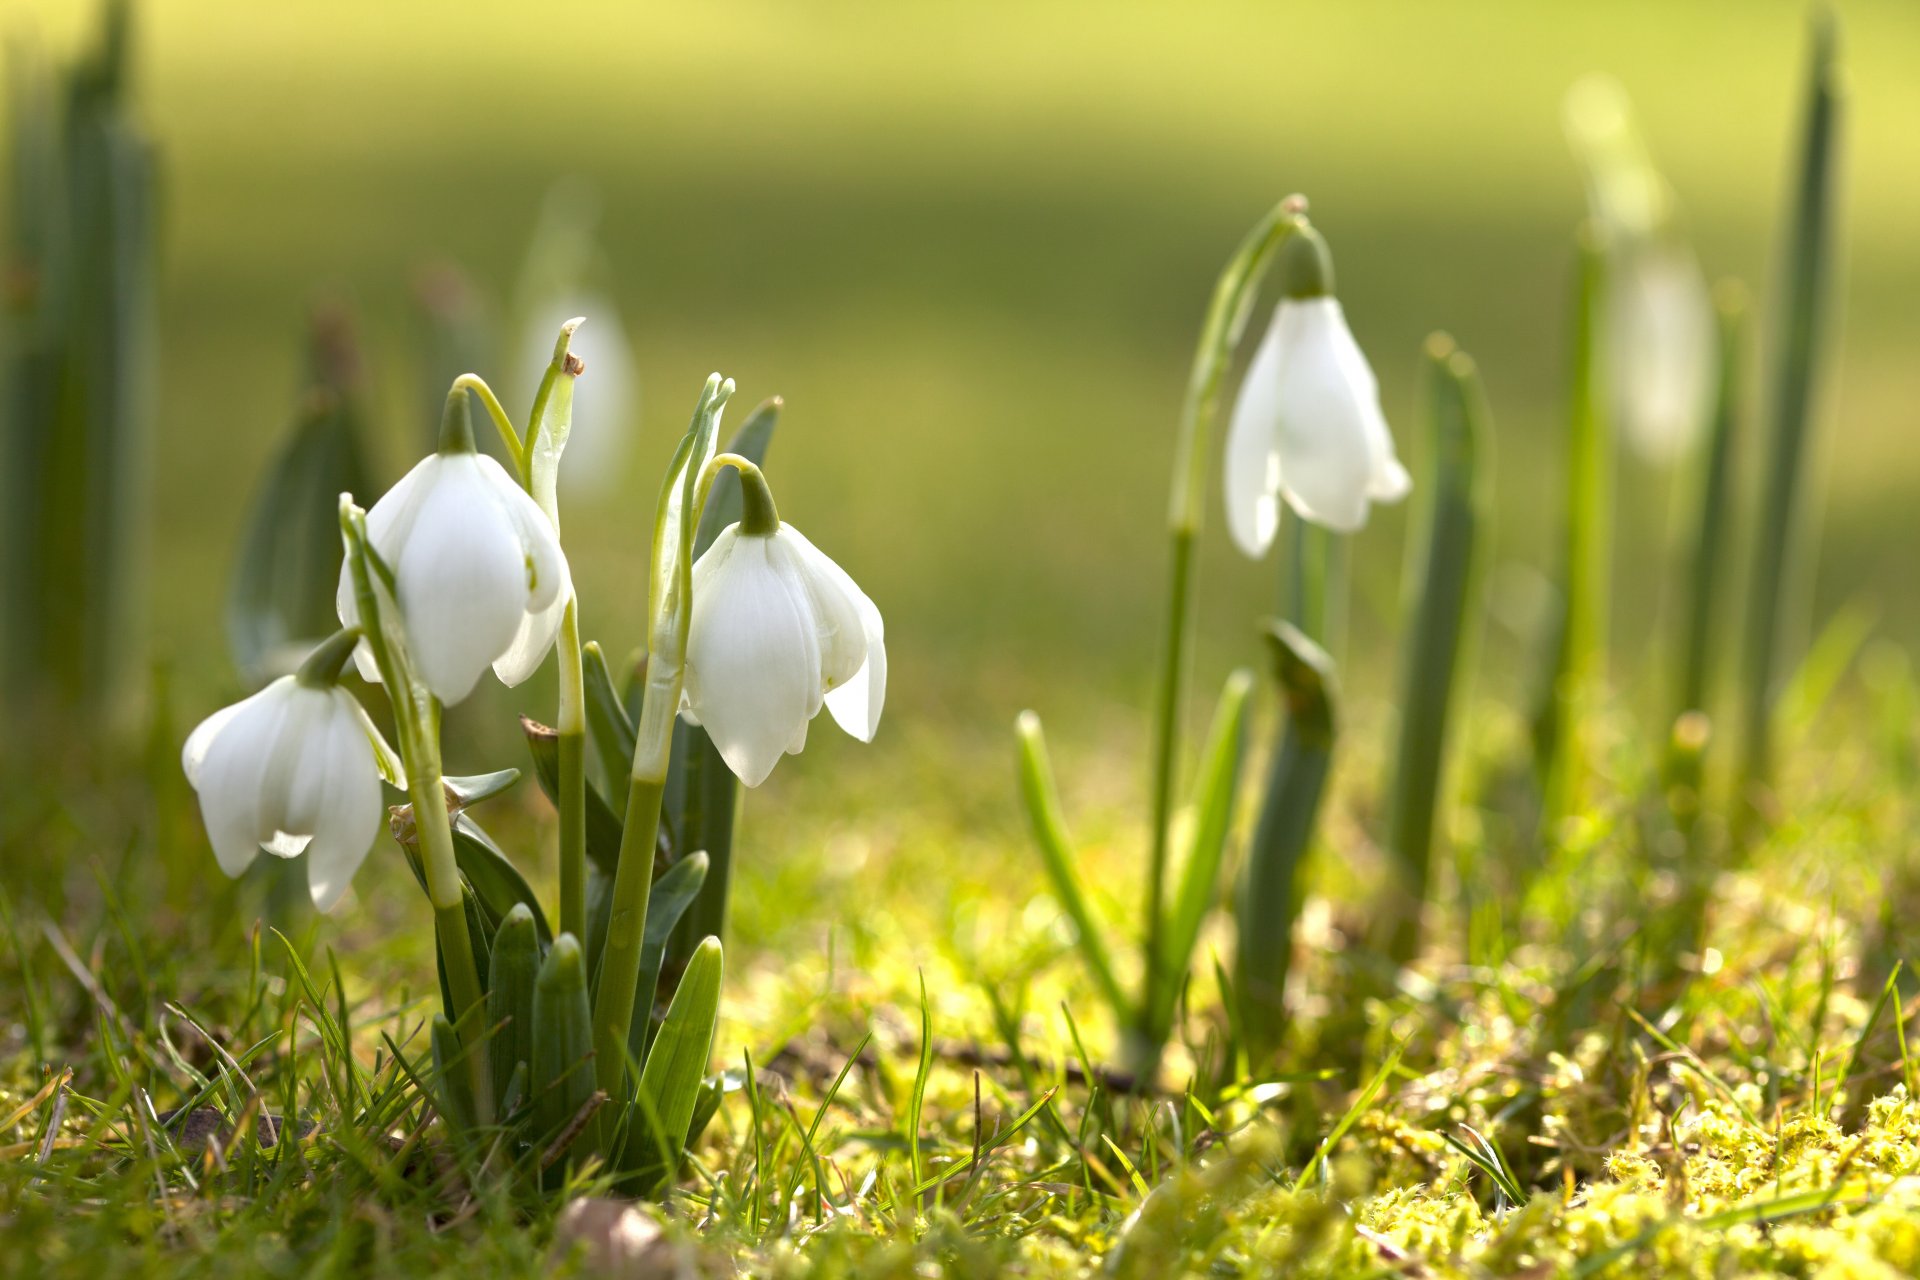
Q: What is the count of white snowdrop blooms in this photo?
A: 6